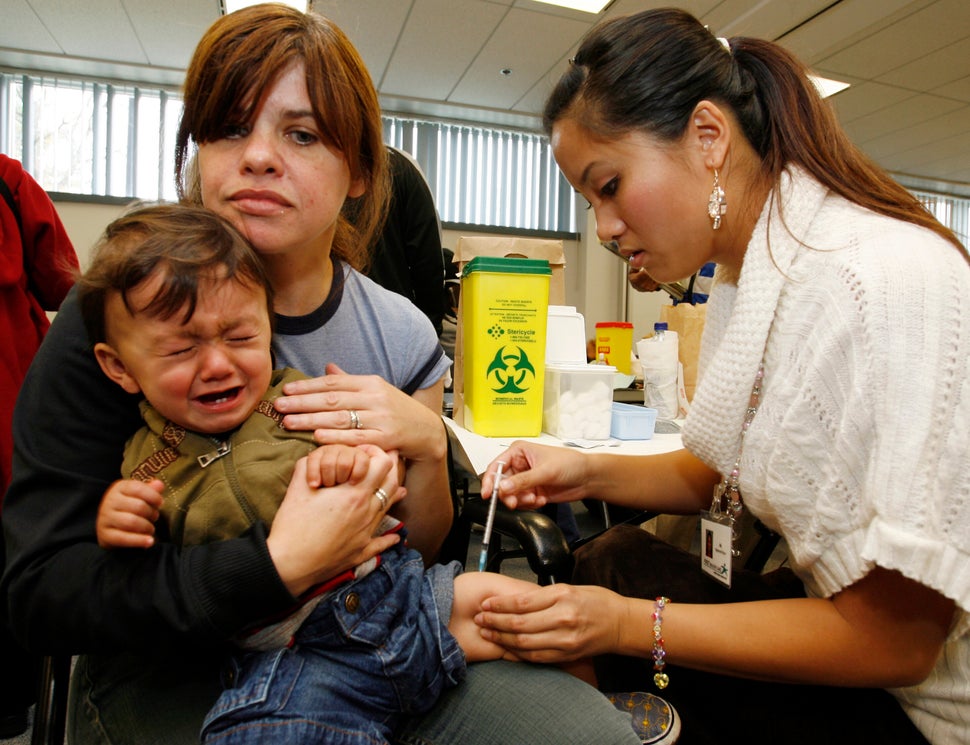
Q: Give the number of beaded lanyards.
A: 1